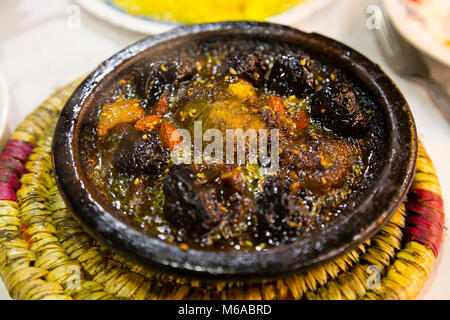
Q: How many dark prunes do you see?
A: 7